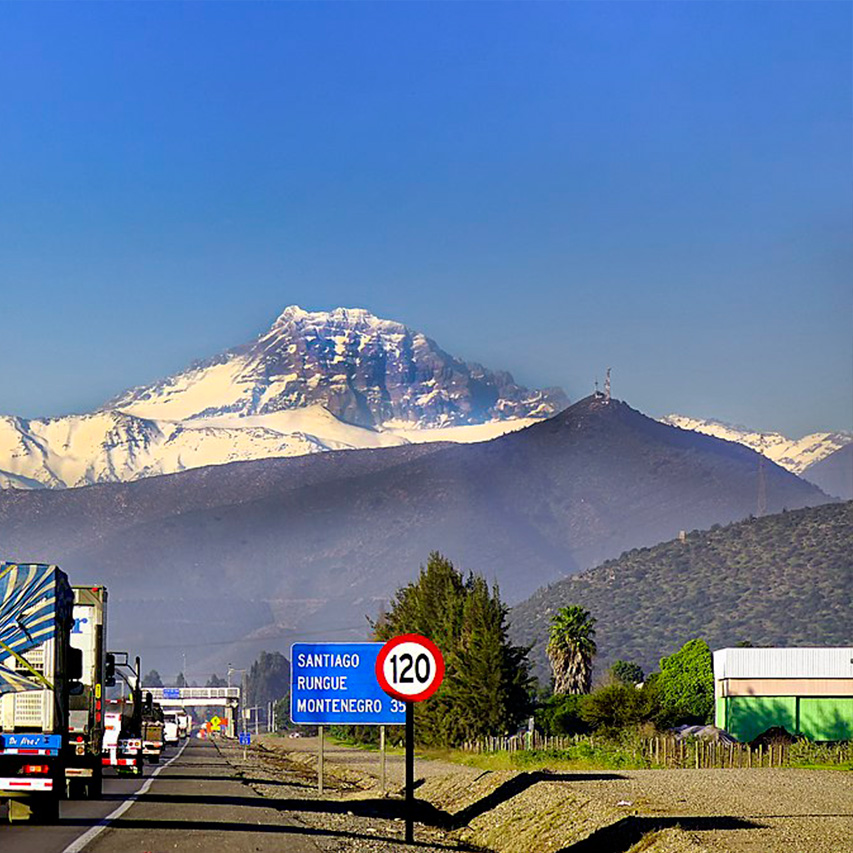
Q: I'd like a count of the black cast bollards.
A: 0